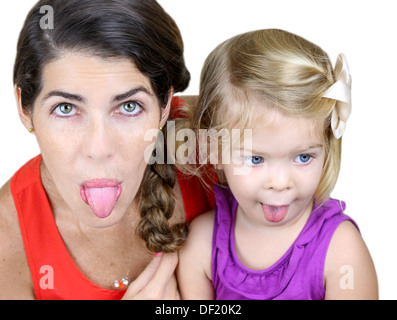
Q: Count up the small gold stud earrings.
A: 2